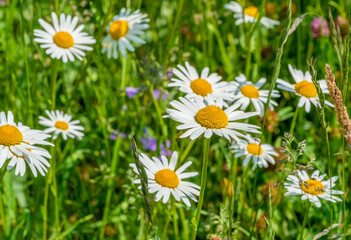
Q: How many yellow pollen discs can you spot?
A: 12